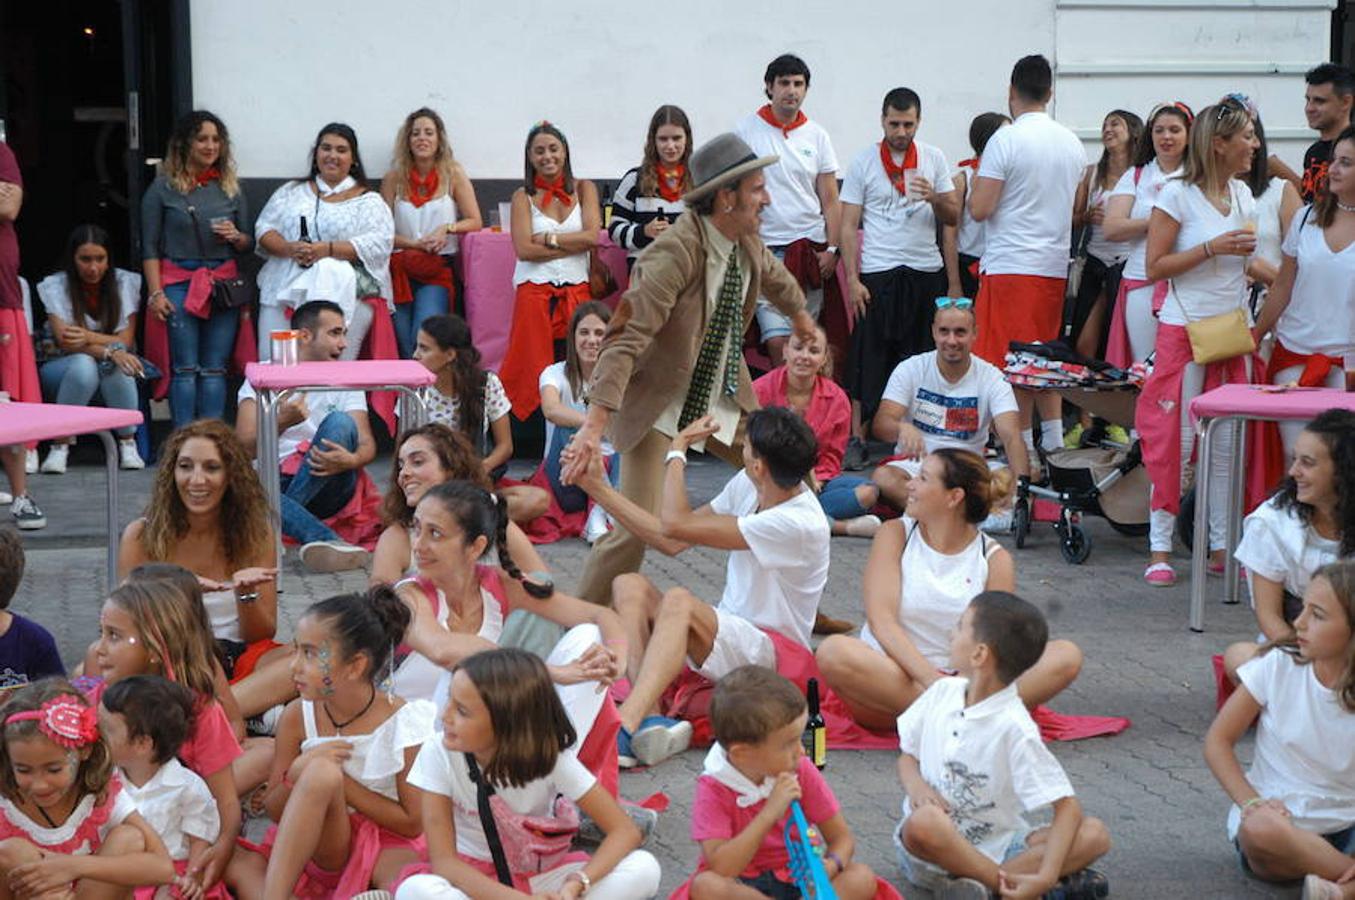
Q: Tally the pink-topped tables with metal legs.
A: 3